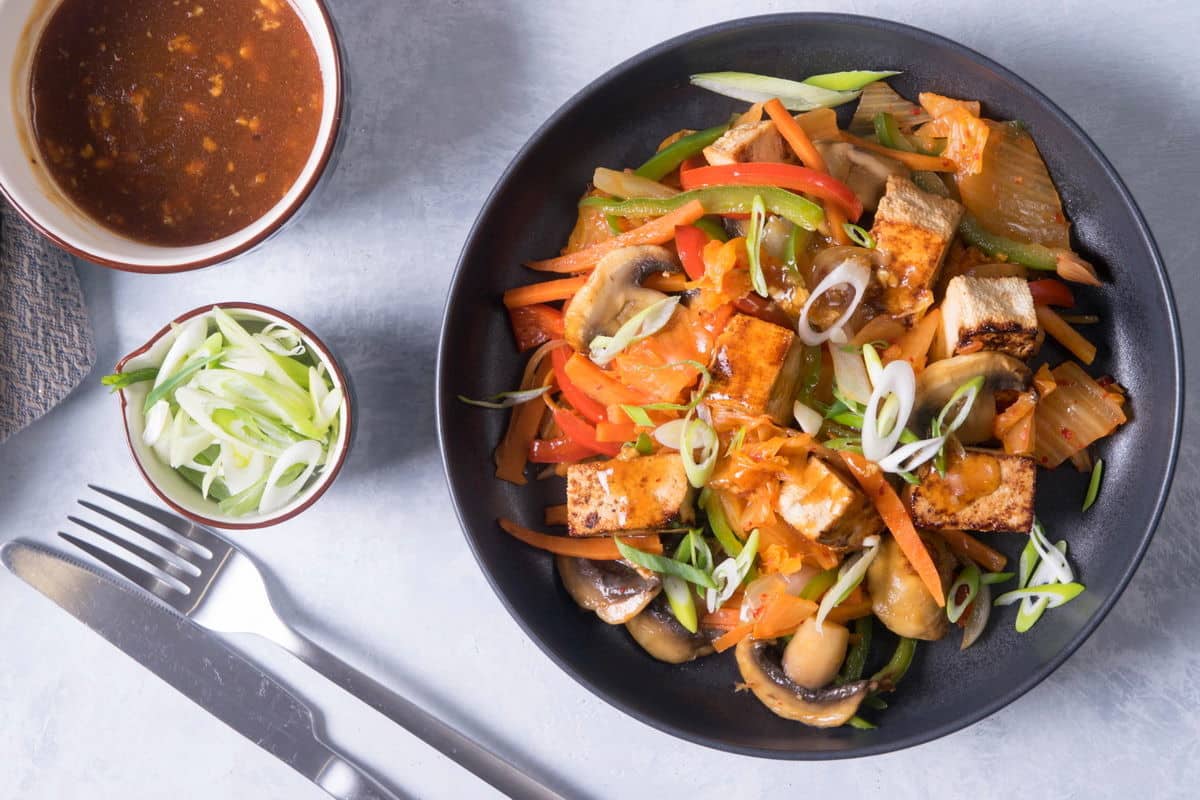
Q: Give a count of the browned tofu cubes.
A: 7